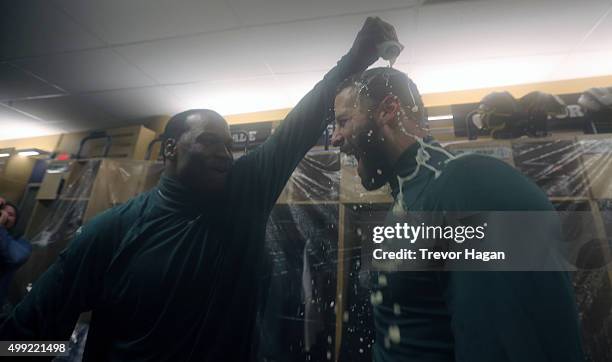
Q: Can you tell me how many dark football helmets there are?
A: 2